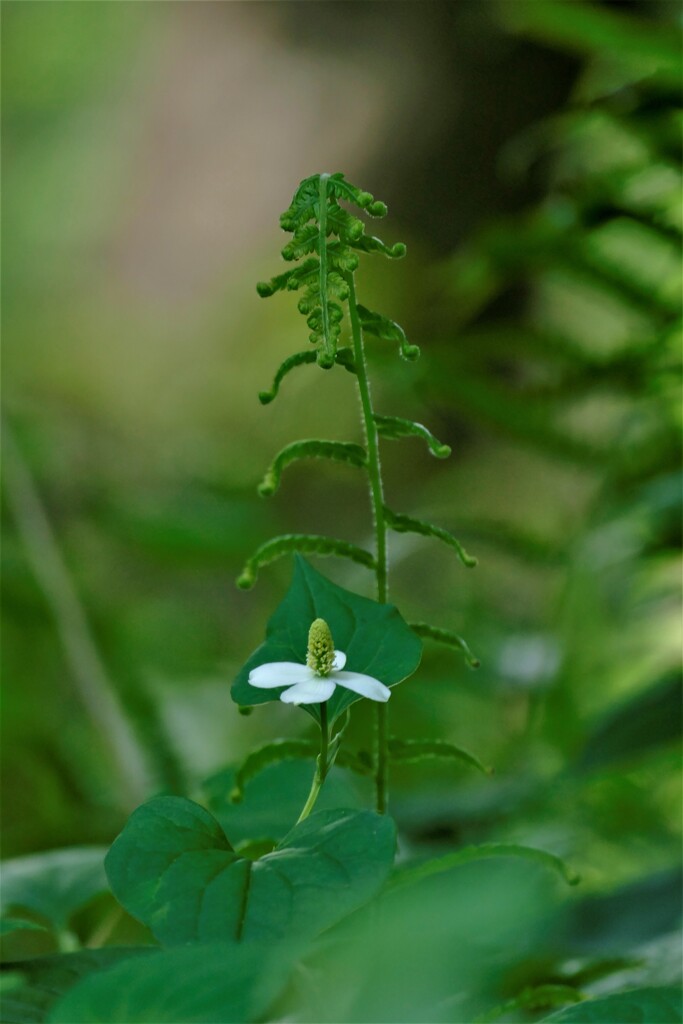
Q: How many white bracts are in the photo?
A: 4